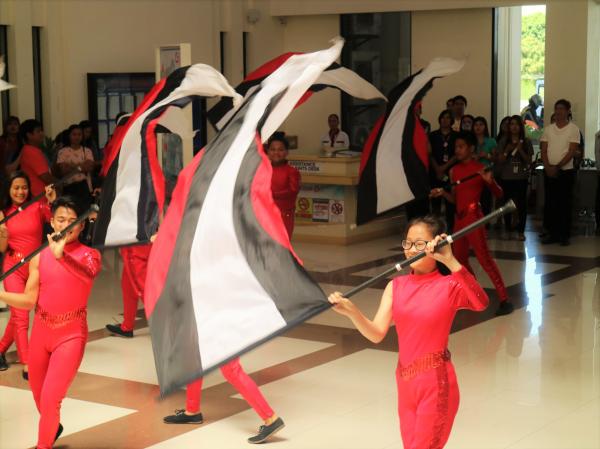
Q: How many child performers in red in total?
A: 7